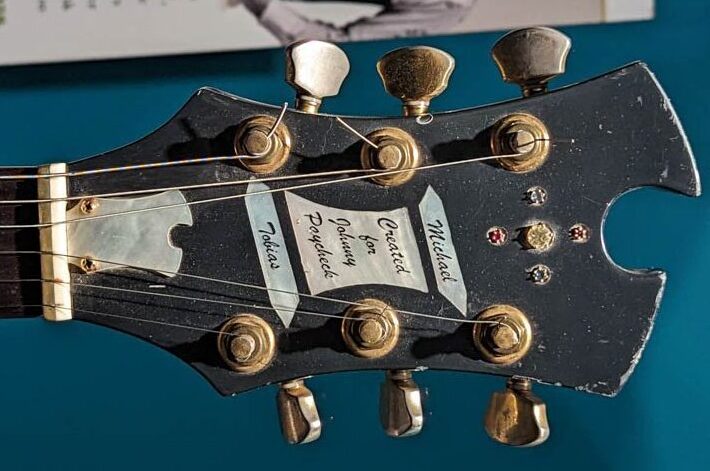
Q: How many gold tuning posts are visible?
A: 6